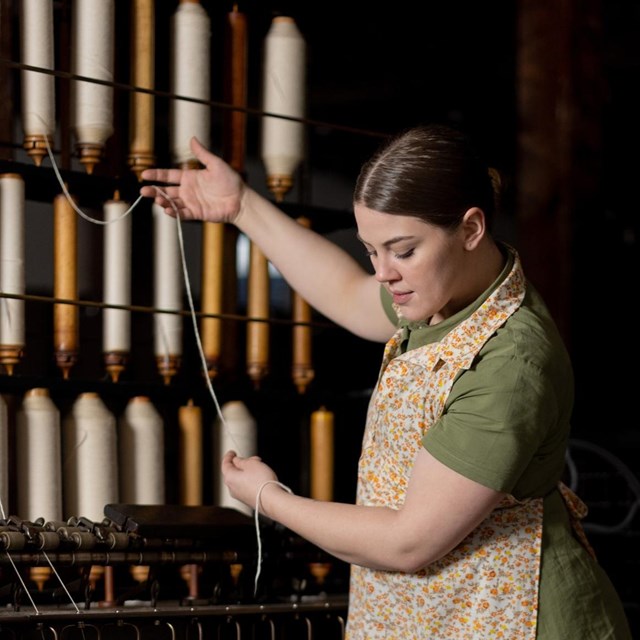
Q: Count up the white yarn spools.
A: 12